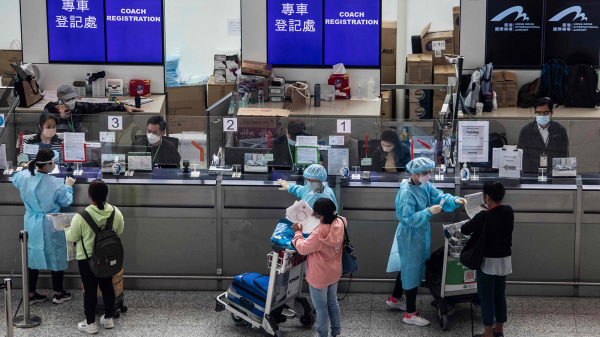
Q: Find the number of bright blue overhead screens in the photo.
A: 4